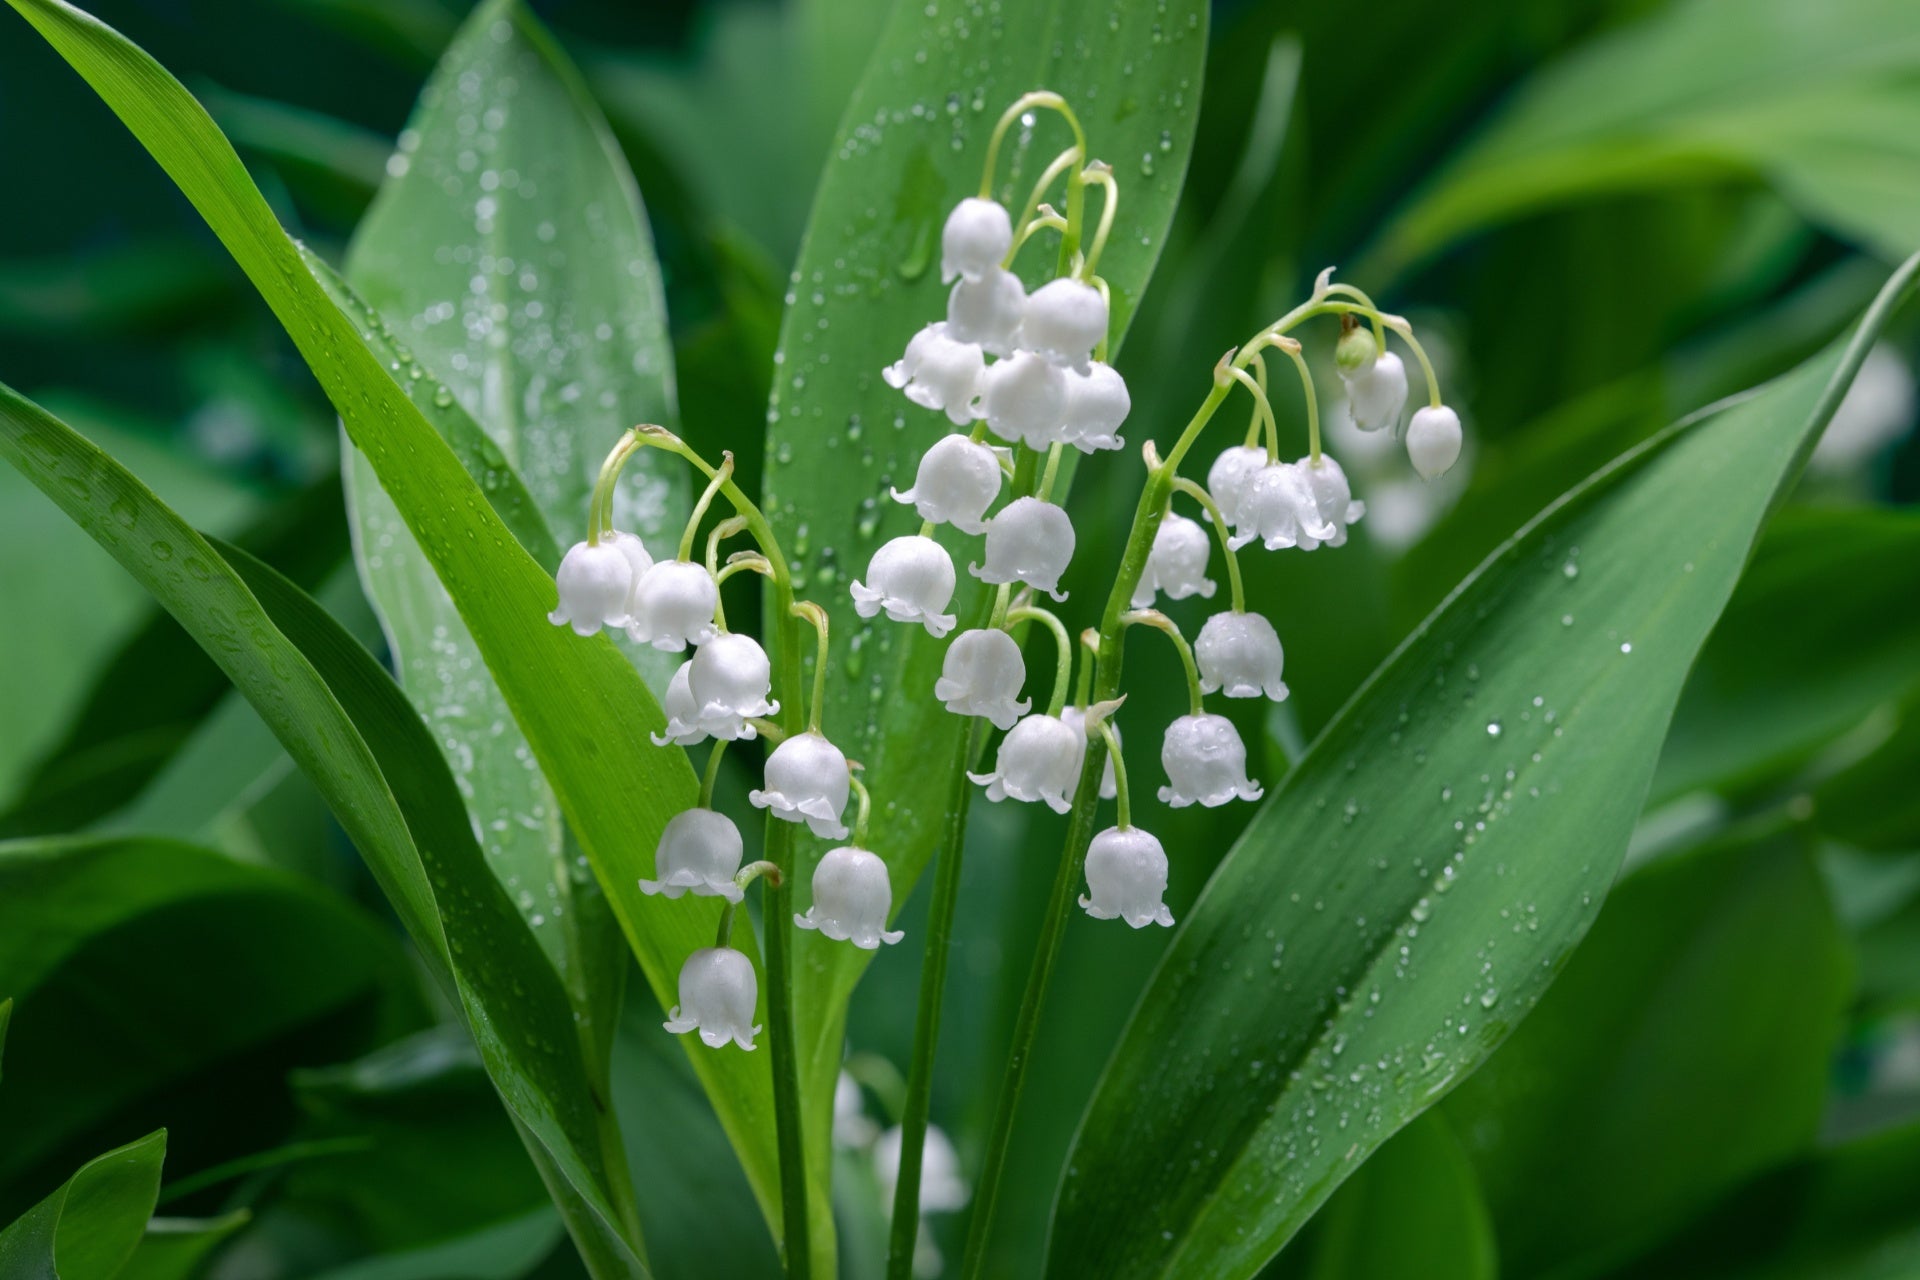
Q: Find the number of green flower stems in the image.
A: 3